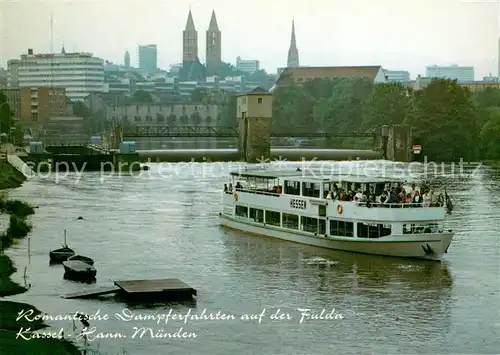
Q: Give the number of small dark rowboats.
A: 3